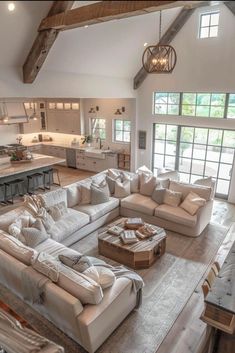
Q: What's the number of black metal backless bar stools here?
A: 4